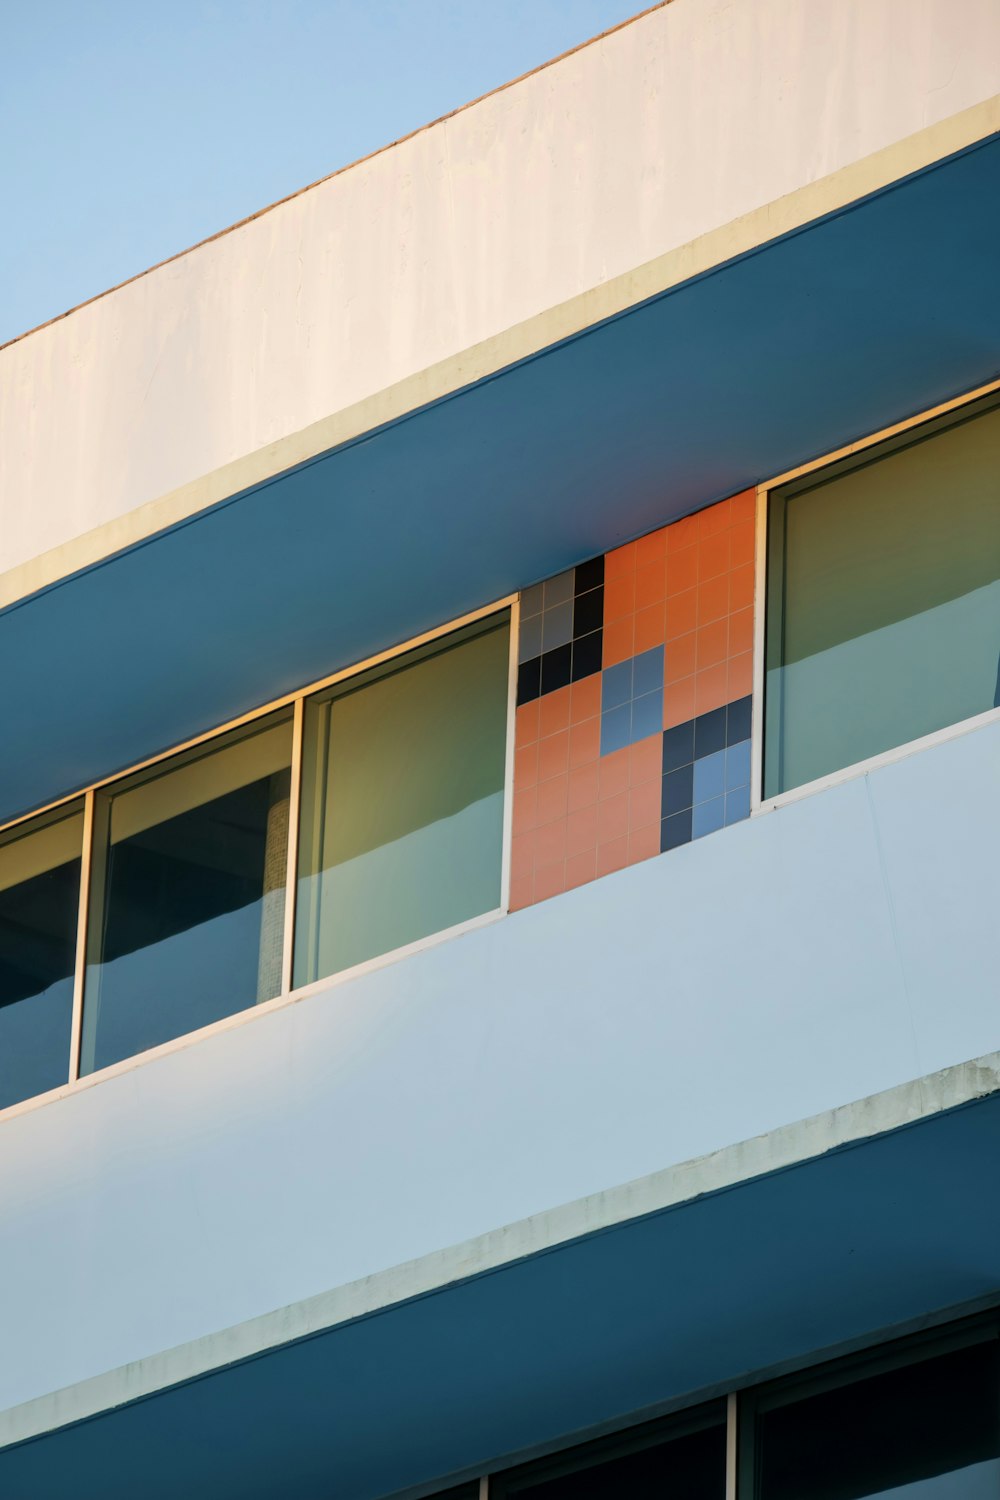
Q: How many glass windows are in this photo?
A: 7